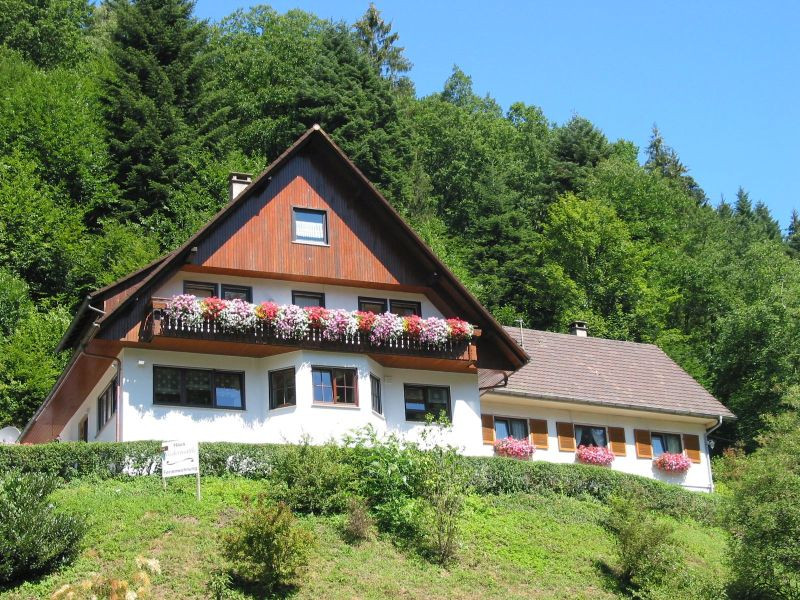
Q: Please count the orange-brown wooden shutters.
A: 6